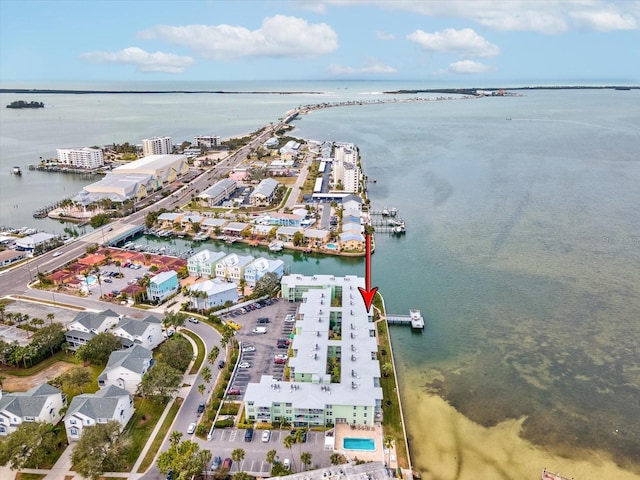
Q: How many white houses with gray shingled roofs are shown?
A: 5